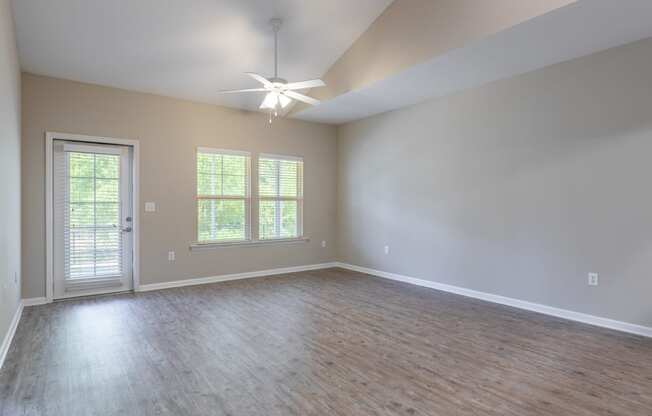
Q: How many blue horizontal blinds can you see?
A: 0